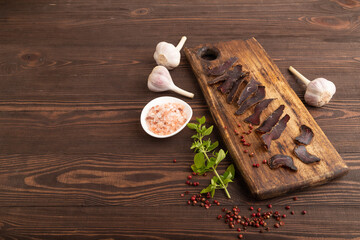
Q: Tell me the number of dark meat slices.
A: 12